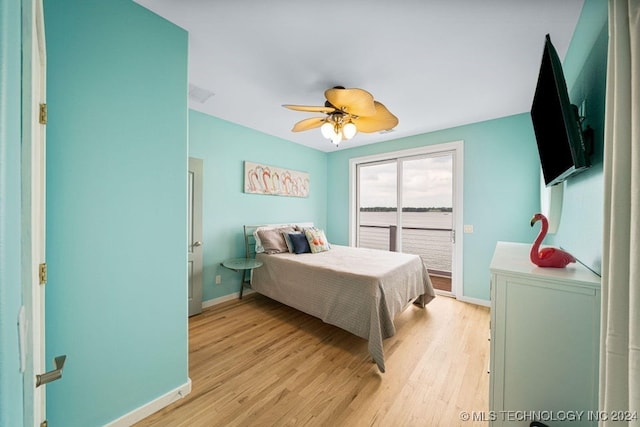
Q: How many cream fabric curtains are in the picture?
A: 1